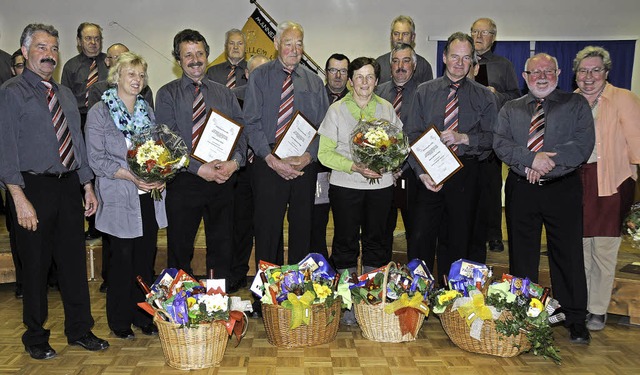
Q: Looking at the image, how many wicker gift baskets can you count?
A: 4